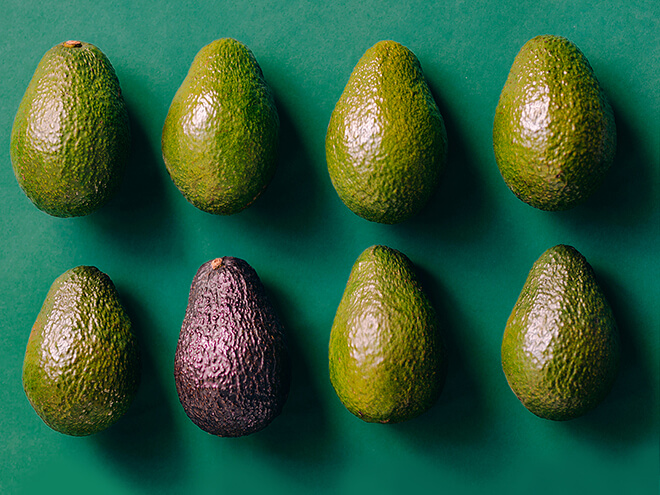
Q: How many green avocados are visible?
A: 7